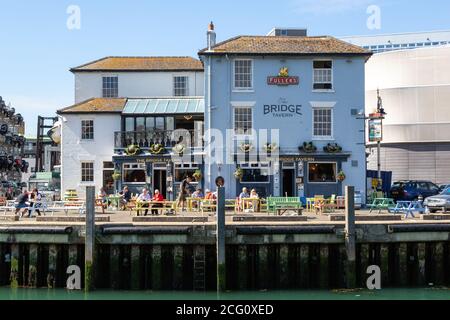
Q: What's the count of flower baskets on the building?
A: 11